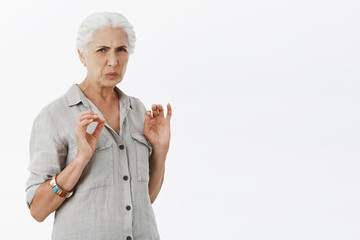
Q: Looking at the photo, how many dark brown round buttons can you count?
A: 4